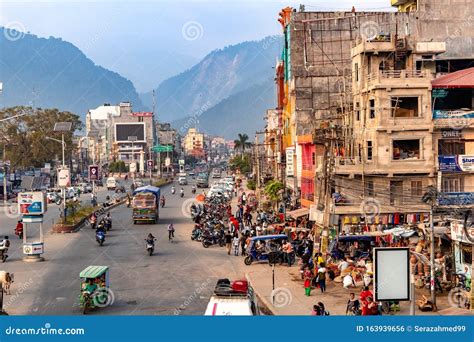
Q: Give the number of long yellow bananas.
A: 0